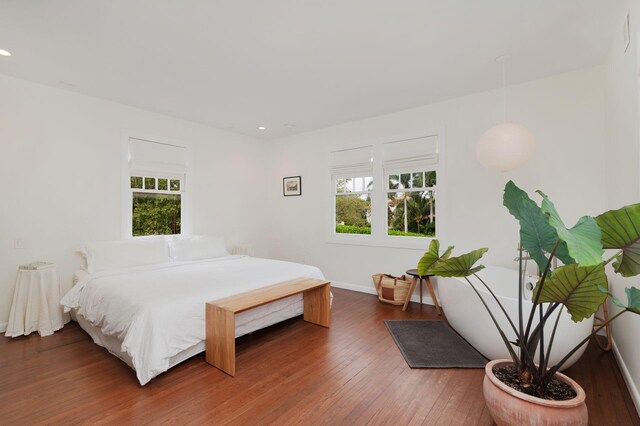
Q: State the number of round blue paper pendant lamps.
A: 0